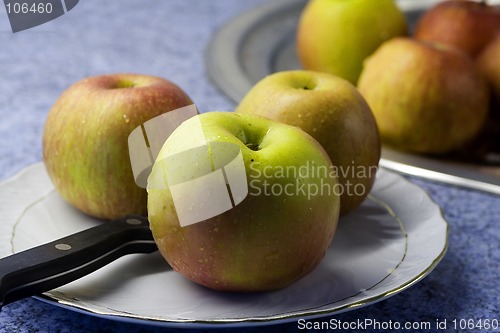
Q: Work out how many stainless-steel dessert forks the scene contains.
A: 0